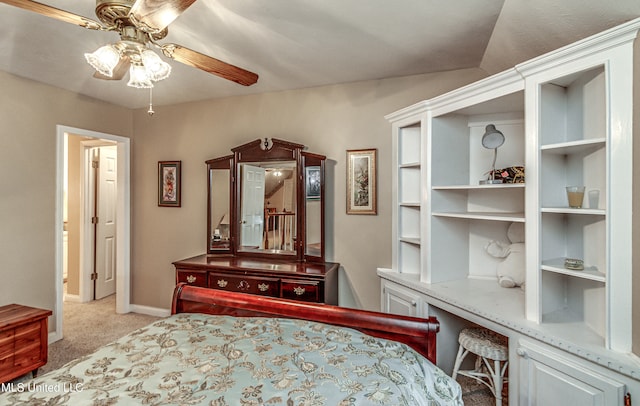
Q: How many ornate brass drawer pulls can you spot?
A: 4